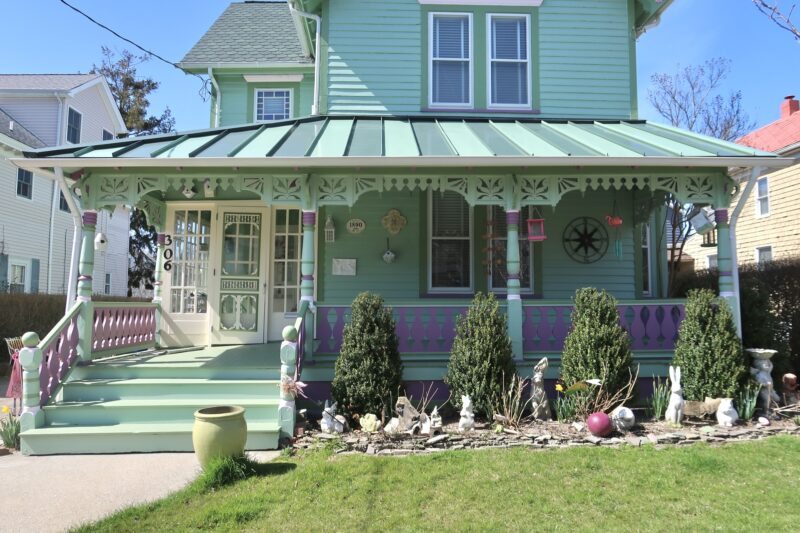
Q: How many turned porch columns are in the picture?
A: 5